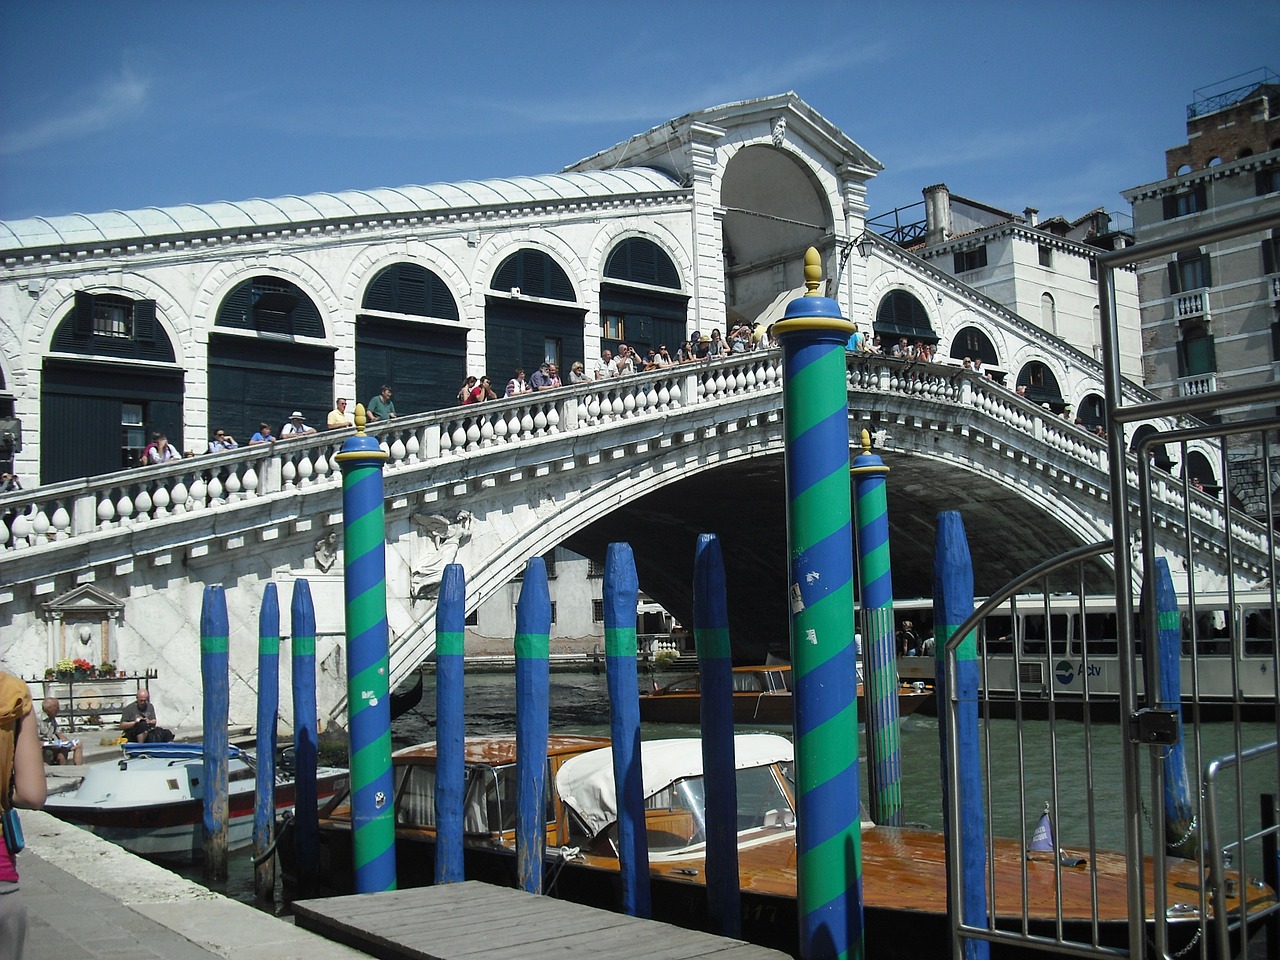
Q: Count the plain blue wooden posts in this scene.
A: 9